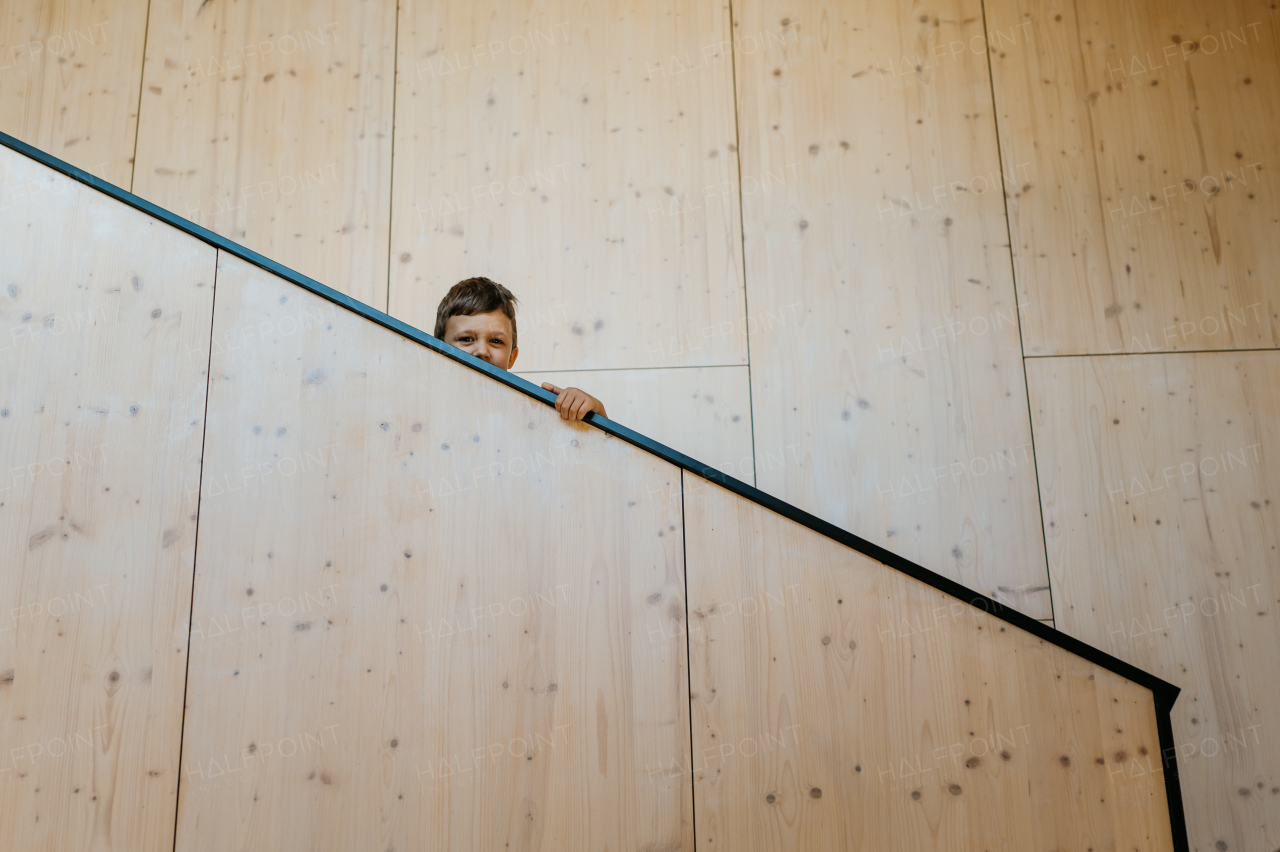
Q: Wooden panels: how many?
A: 10